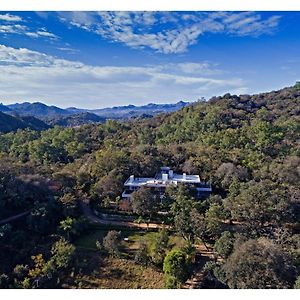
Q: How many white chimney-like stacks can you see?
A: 4